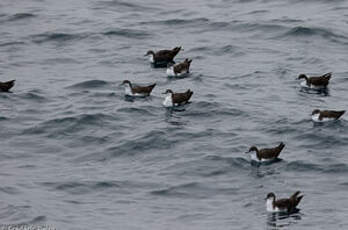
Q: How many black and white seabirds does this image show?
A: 9